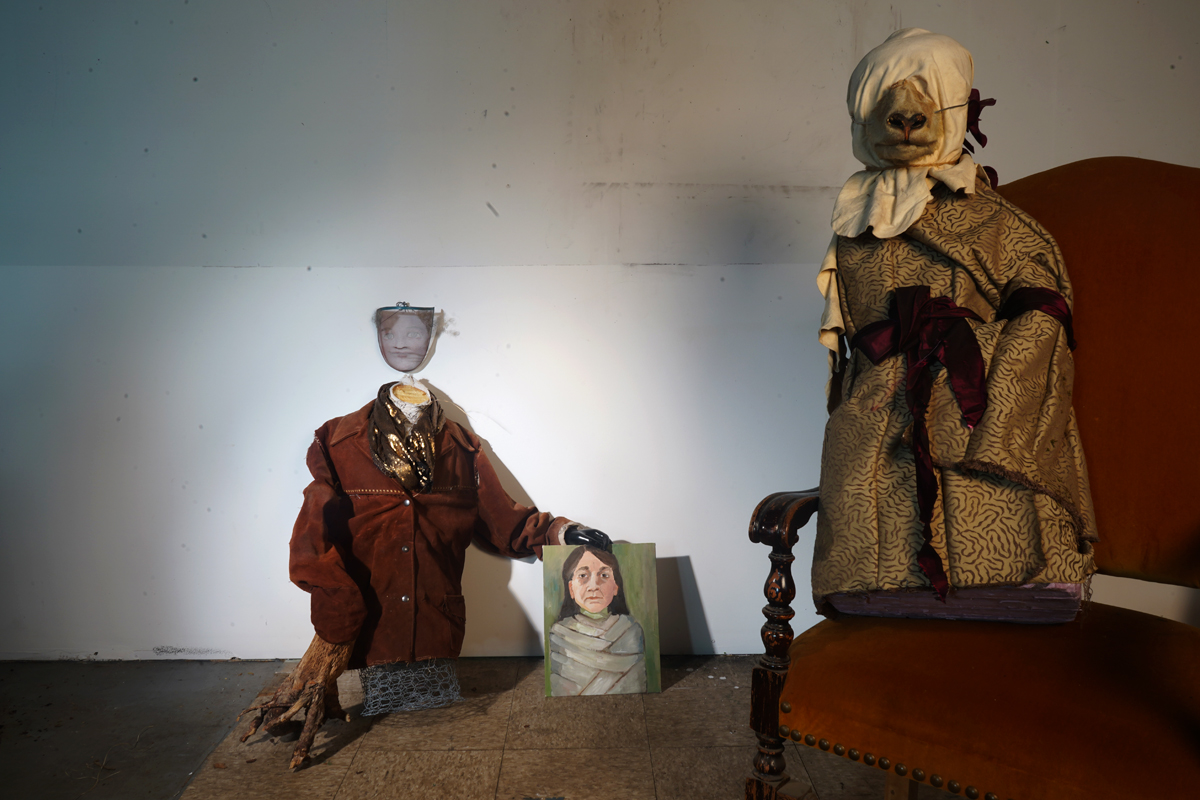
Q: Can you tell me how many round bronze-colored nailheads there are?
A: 15